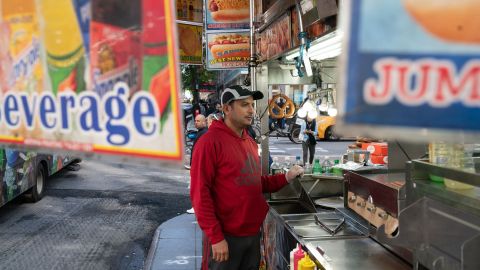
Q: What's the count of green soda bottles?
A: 2